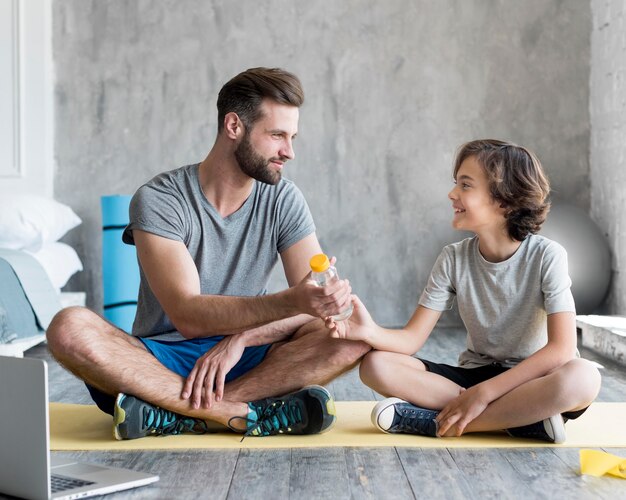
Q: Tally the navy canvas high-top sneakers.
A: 2